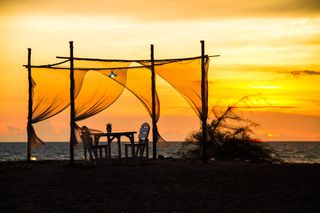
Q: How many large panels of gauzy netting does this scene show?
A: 4